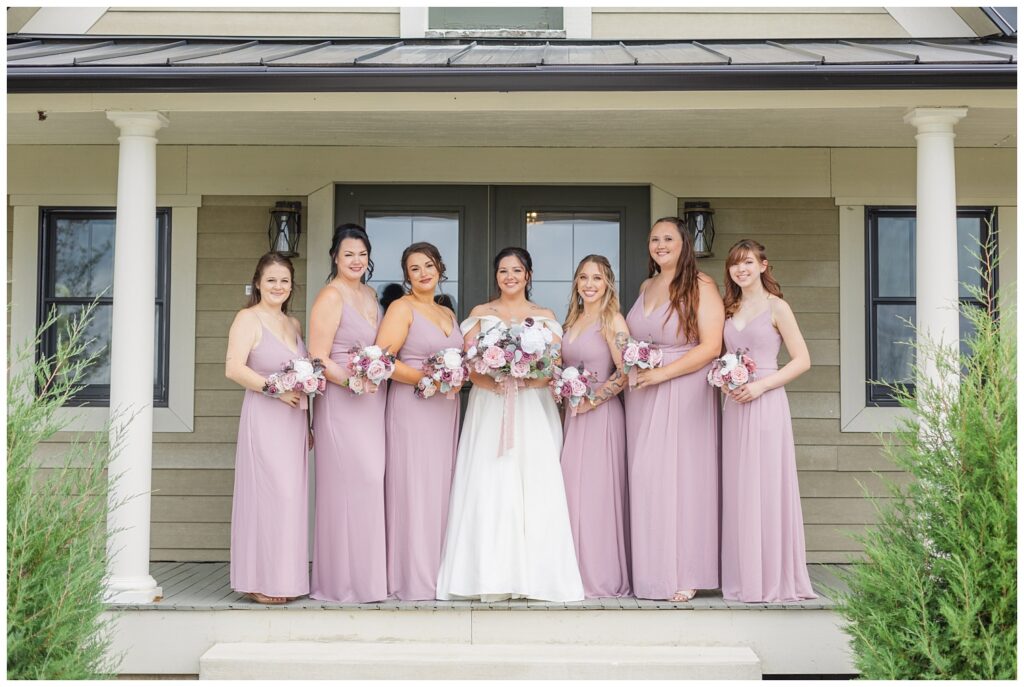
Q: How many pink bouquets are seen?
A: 7